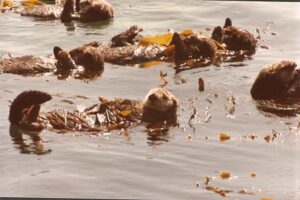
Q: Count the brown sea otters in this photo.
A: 6